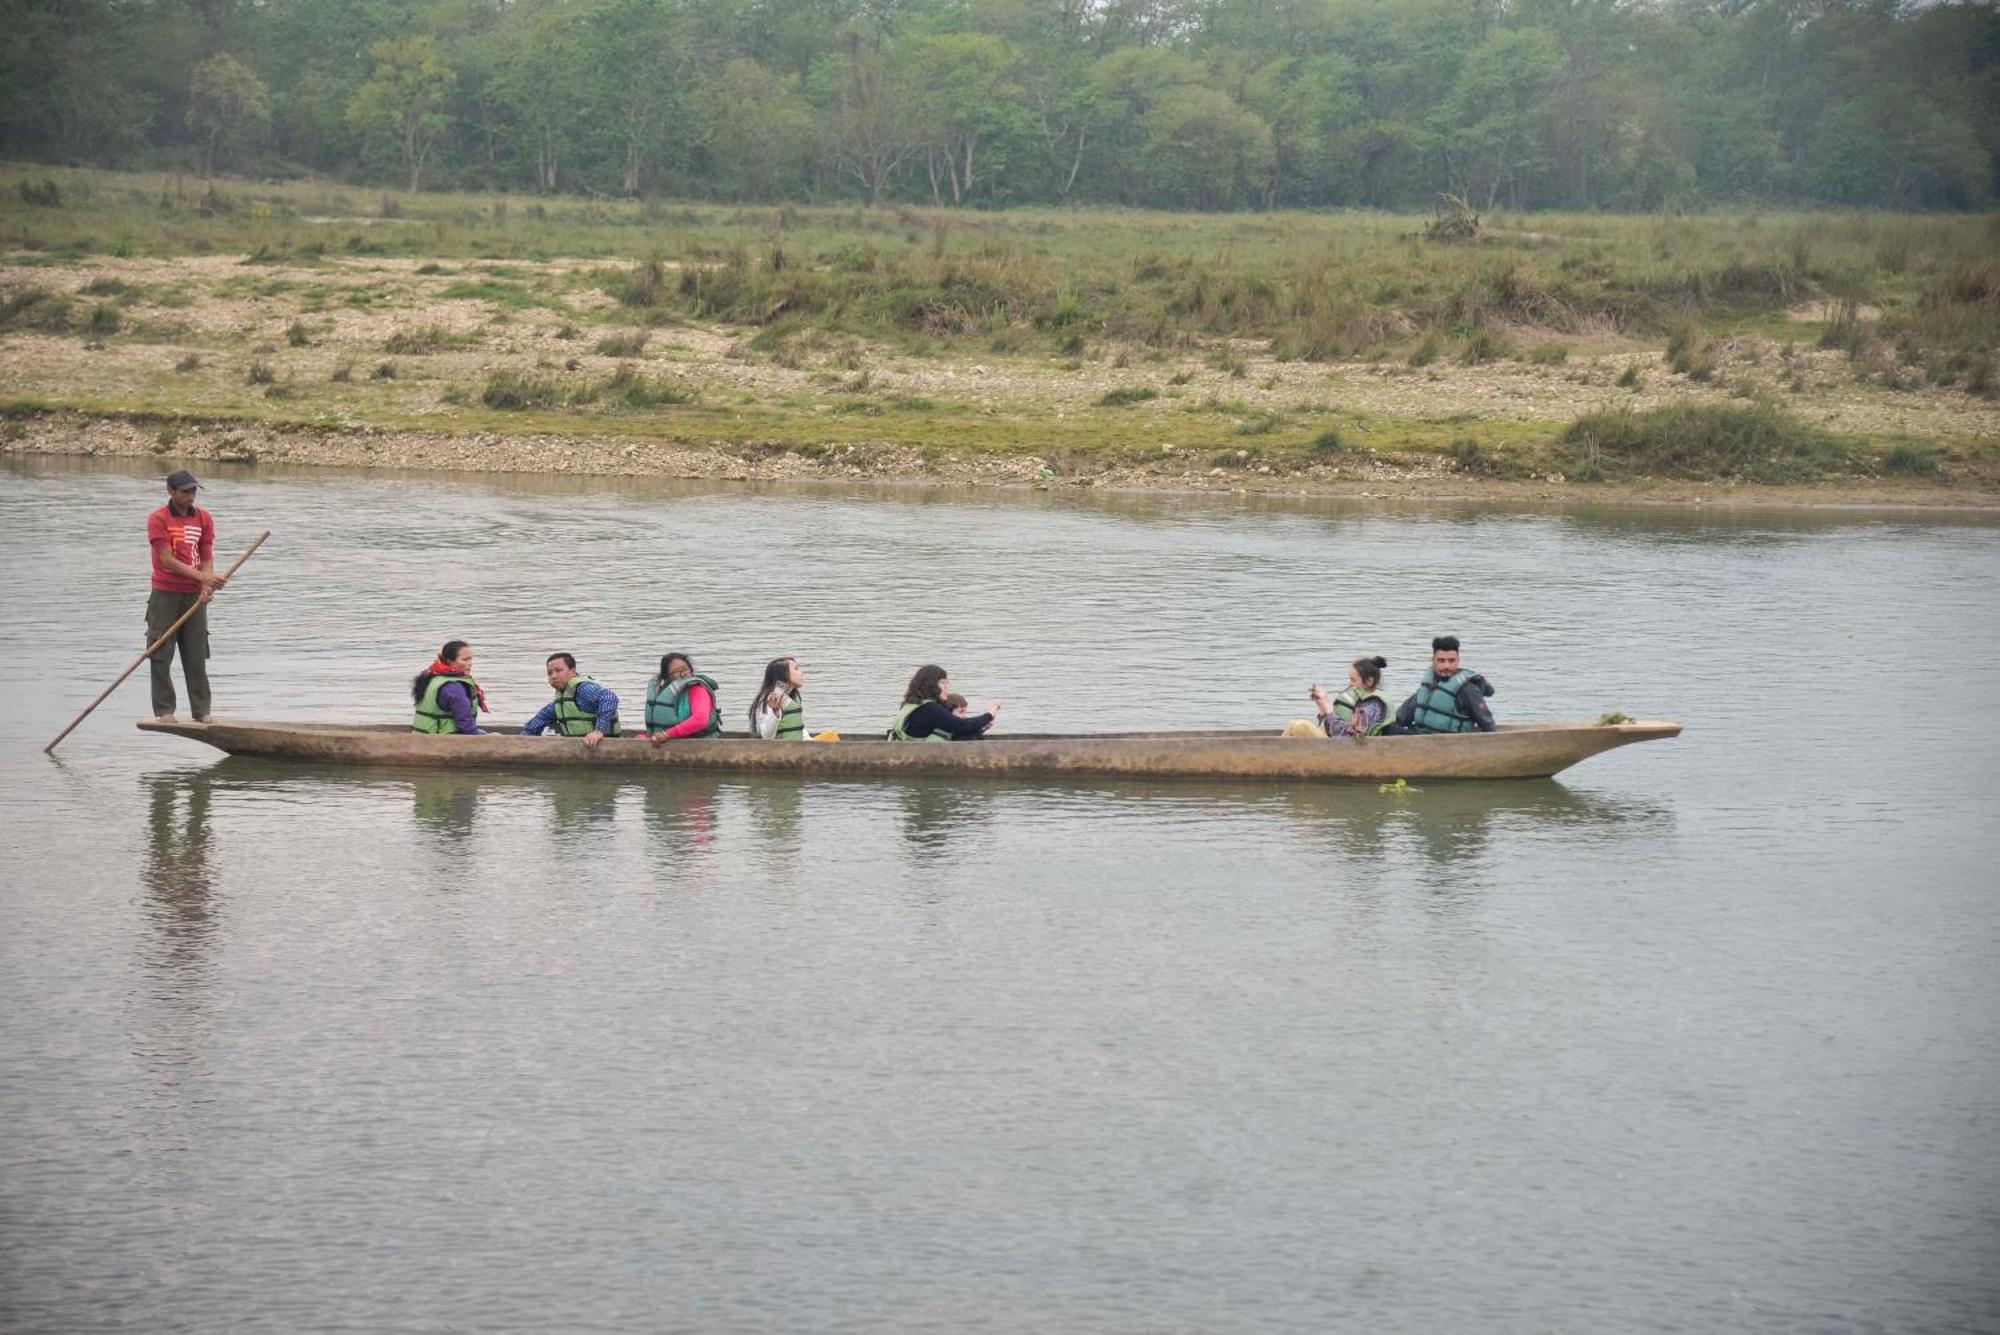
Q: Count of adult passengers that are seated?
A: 7